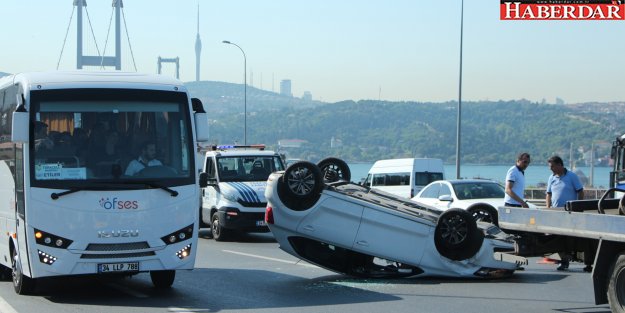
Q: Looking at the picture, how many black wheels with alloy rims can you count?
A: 4